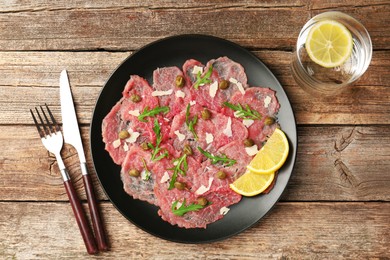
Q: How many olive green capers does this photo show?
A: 13